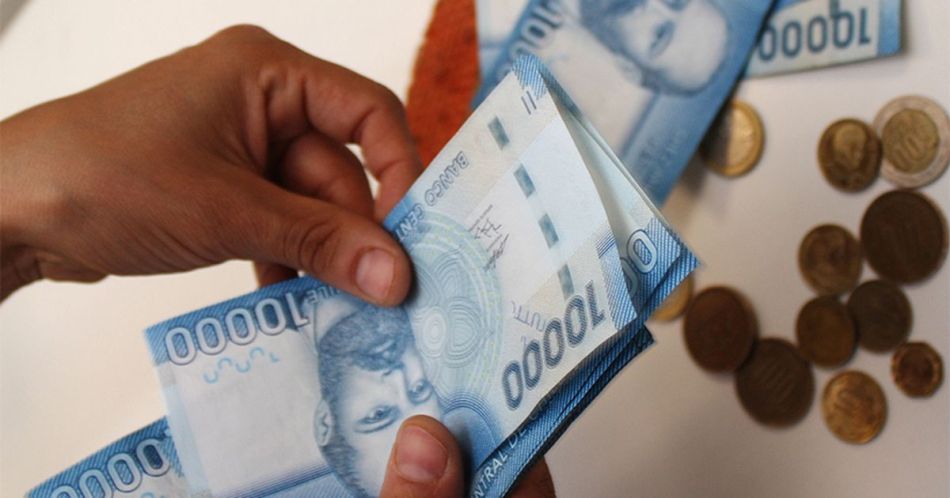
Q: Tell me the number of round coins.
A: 12